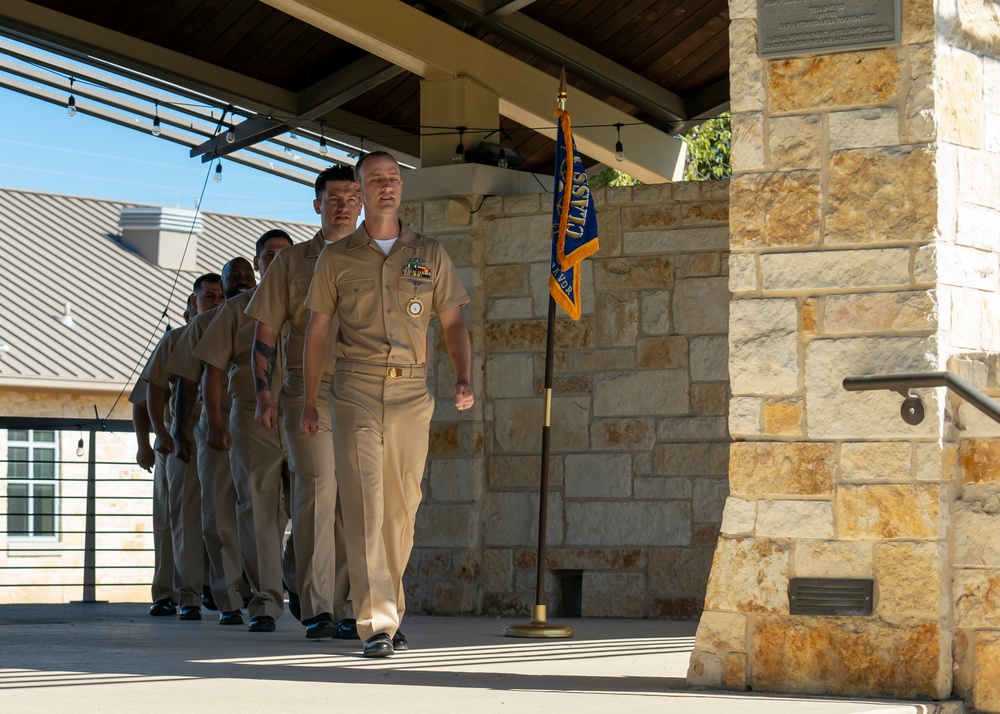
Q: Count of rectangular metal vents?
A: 1